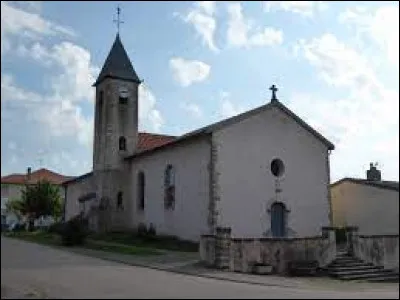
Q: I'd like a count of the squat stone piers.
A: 3